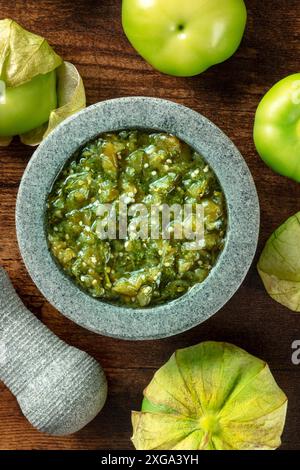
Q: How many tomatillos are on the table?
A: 5